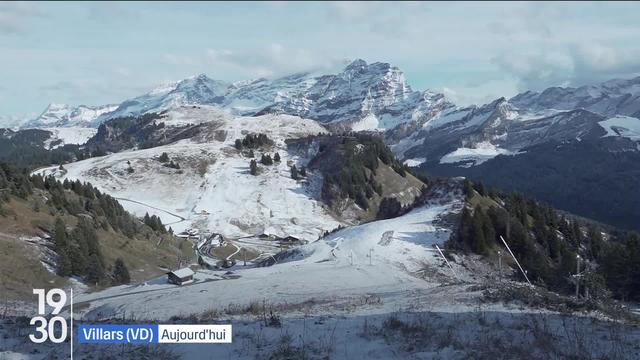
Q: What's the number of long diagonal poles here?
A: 2